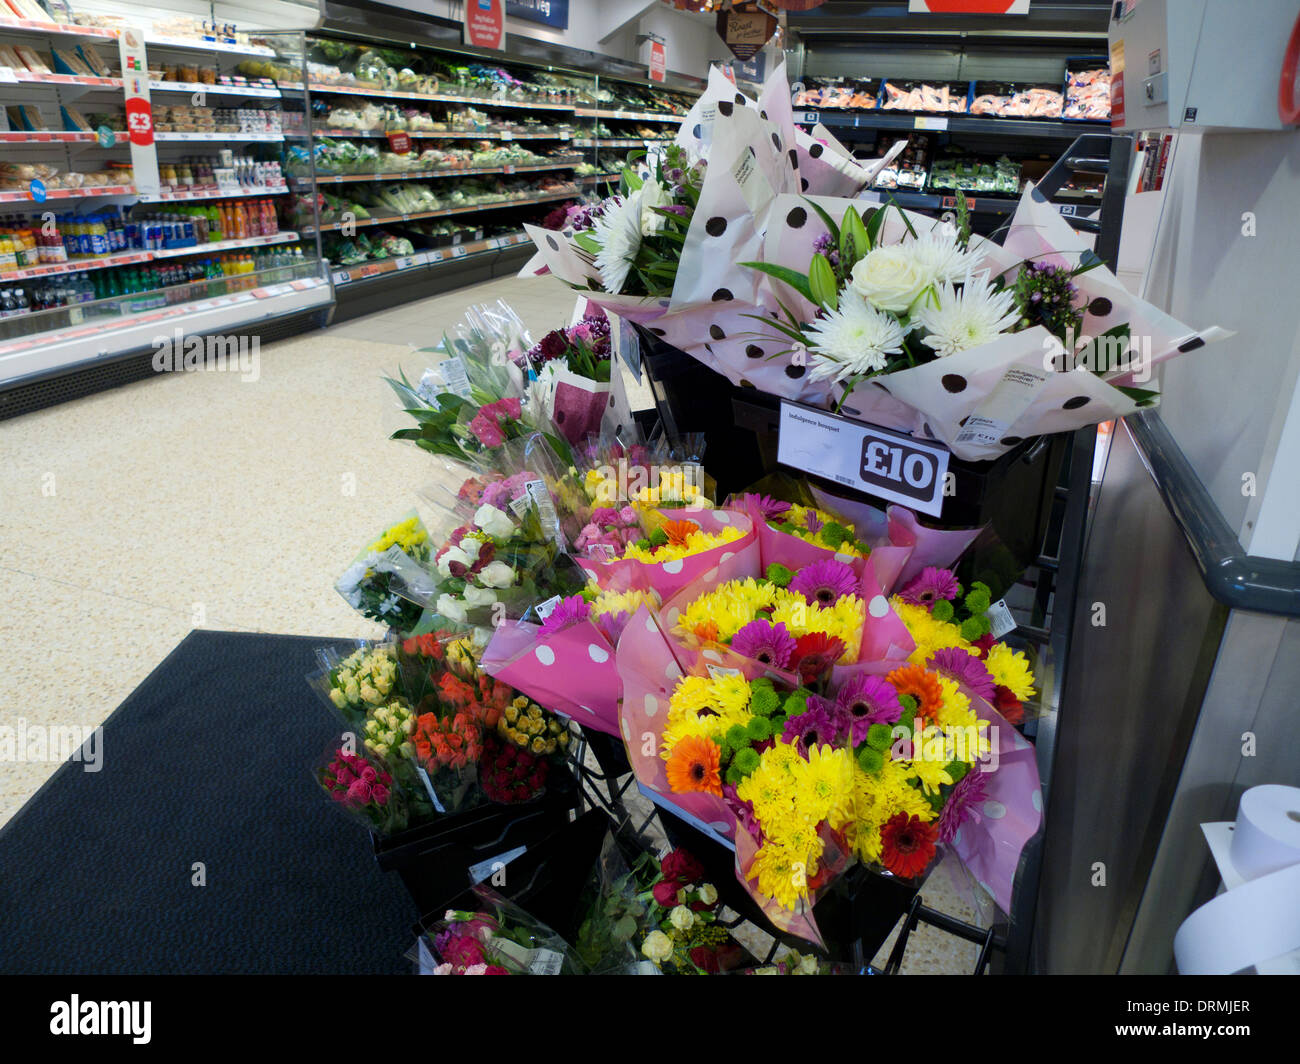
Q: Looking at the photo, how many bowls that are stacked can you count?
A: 0